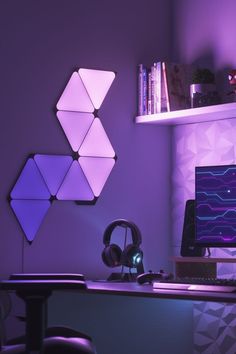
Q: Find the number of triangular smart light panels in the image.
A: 9